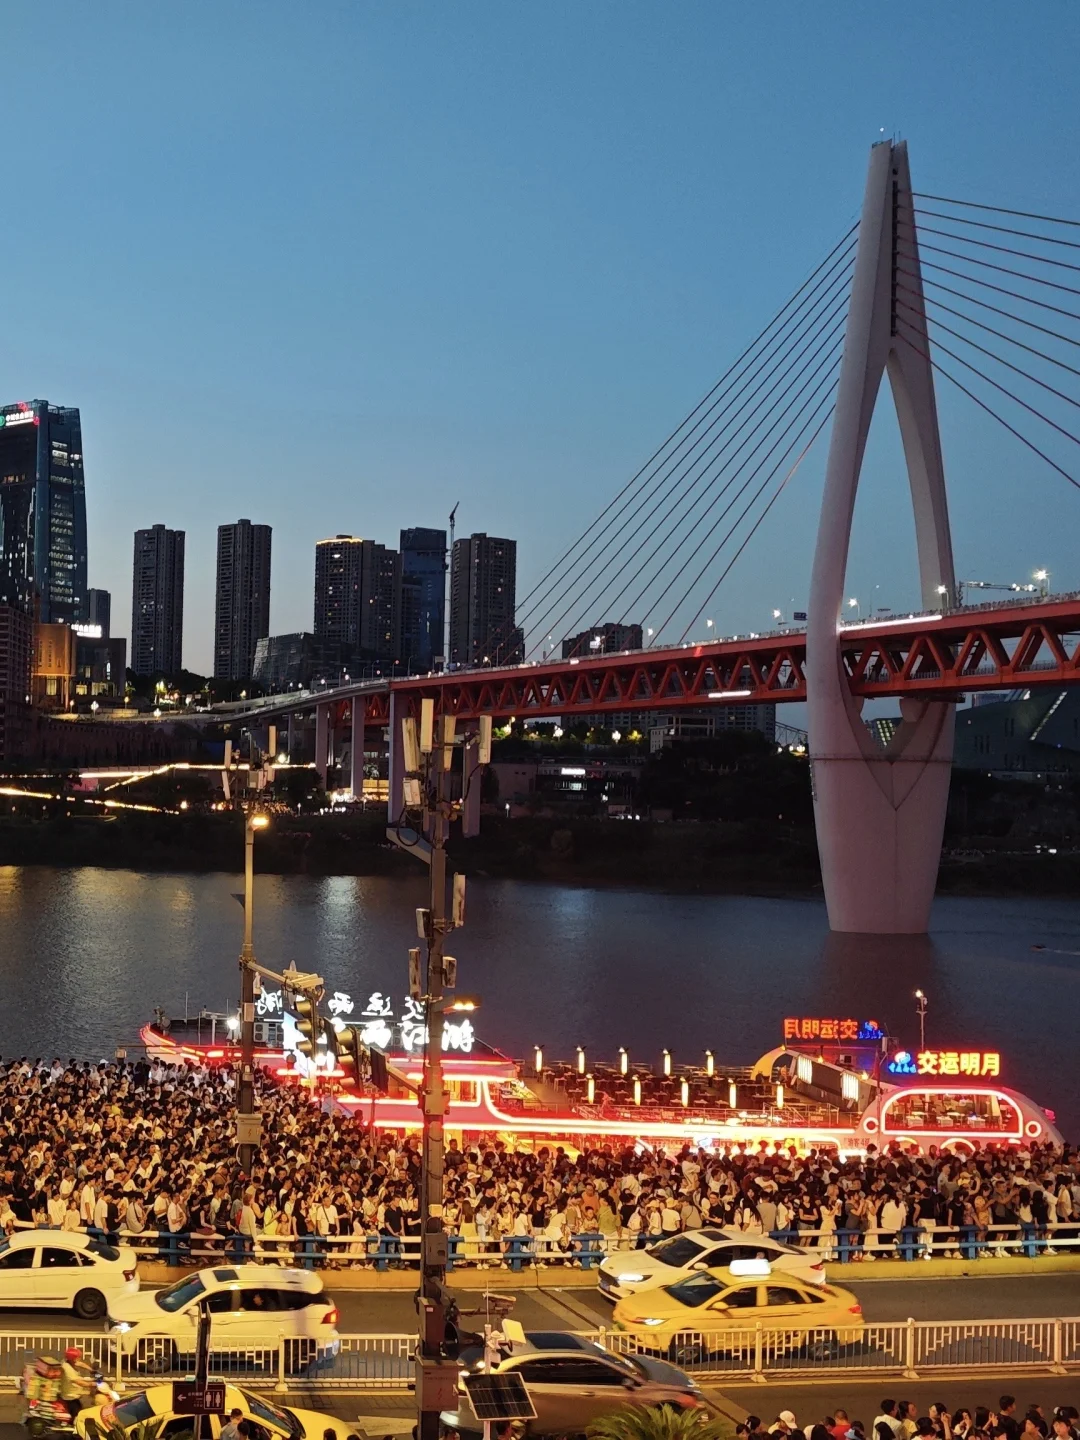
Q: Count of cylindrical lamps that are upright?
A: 10